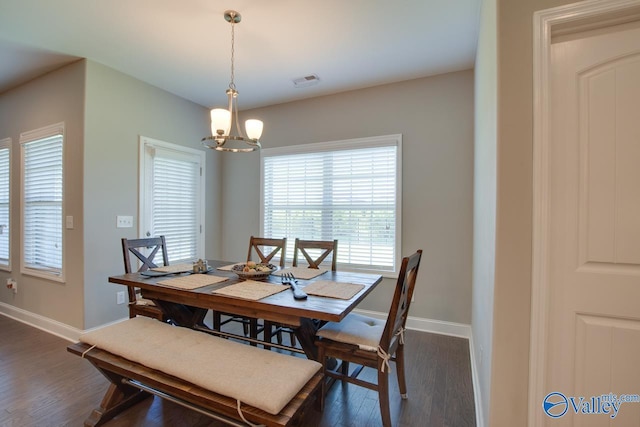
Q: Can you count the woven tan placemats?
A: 6